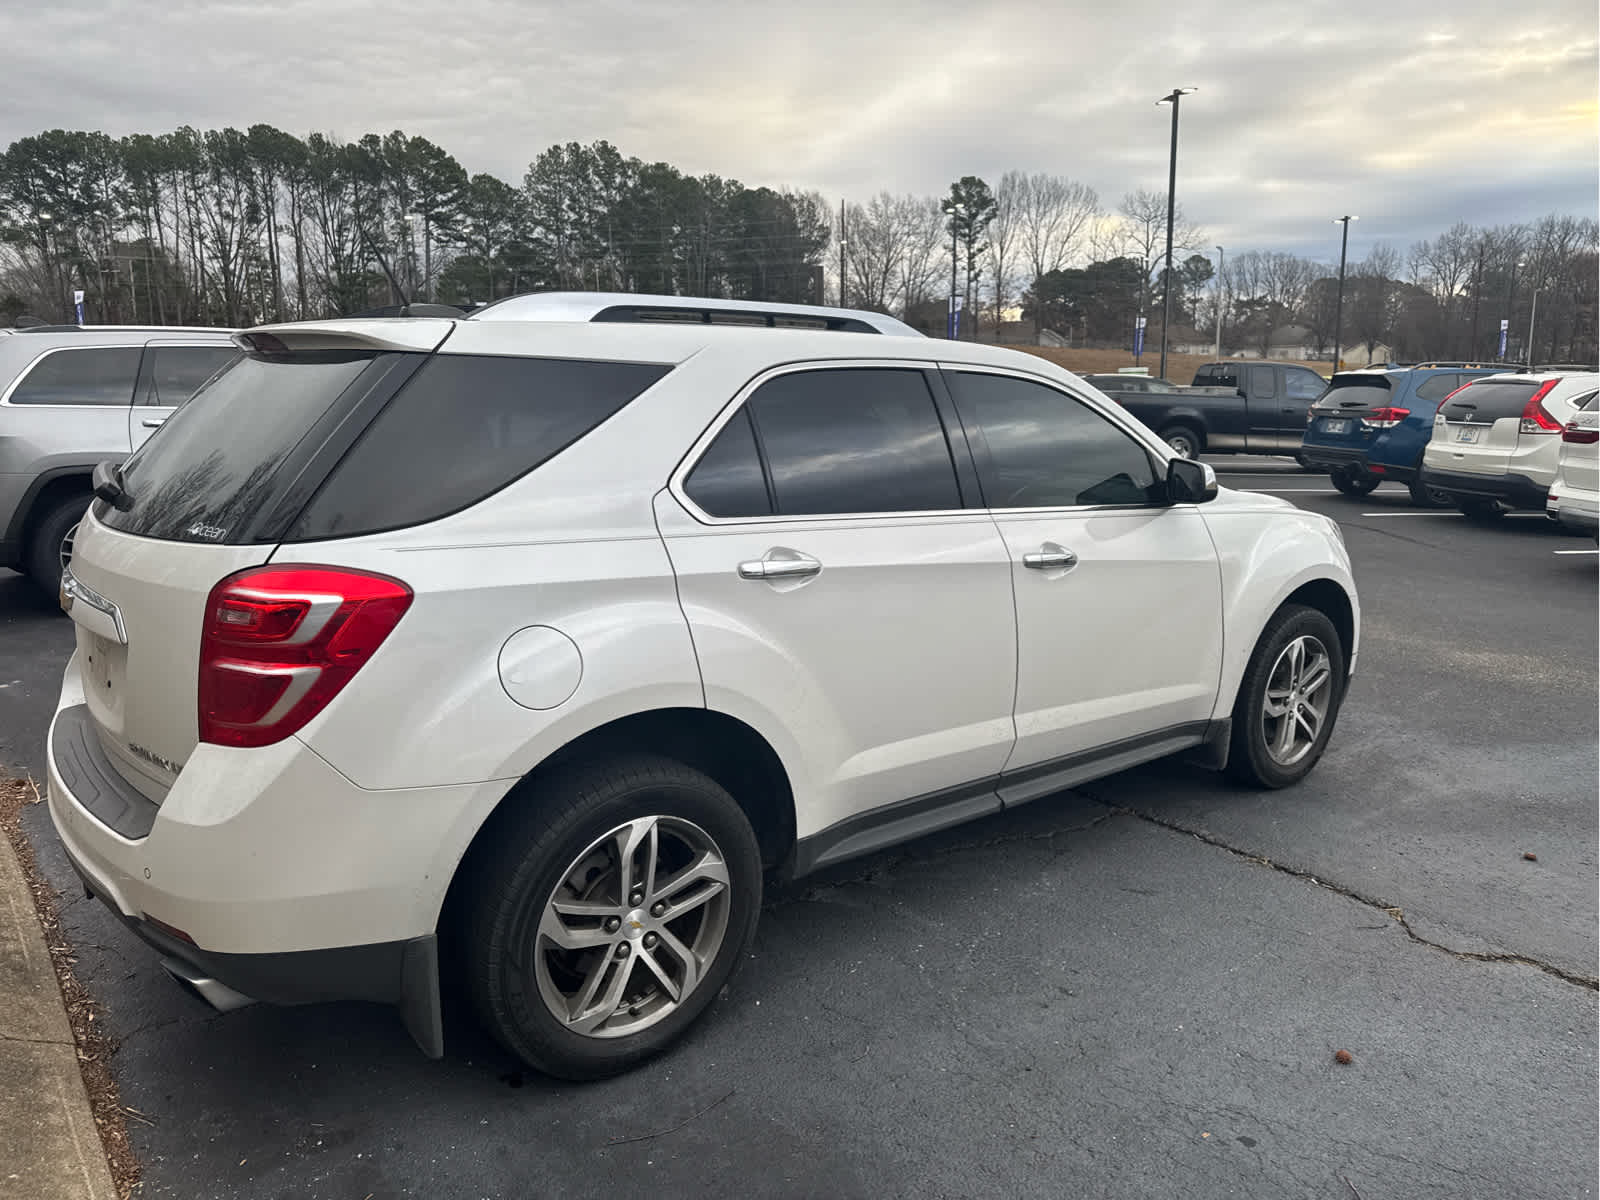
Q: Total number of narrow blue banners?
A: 4